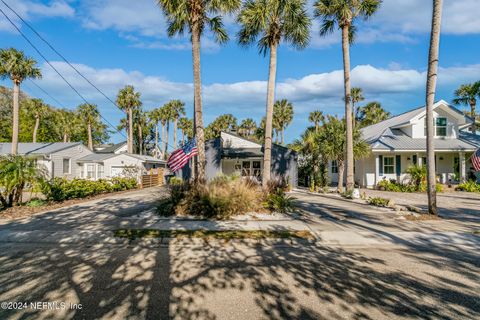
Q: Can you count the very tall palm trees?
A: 4